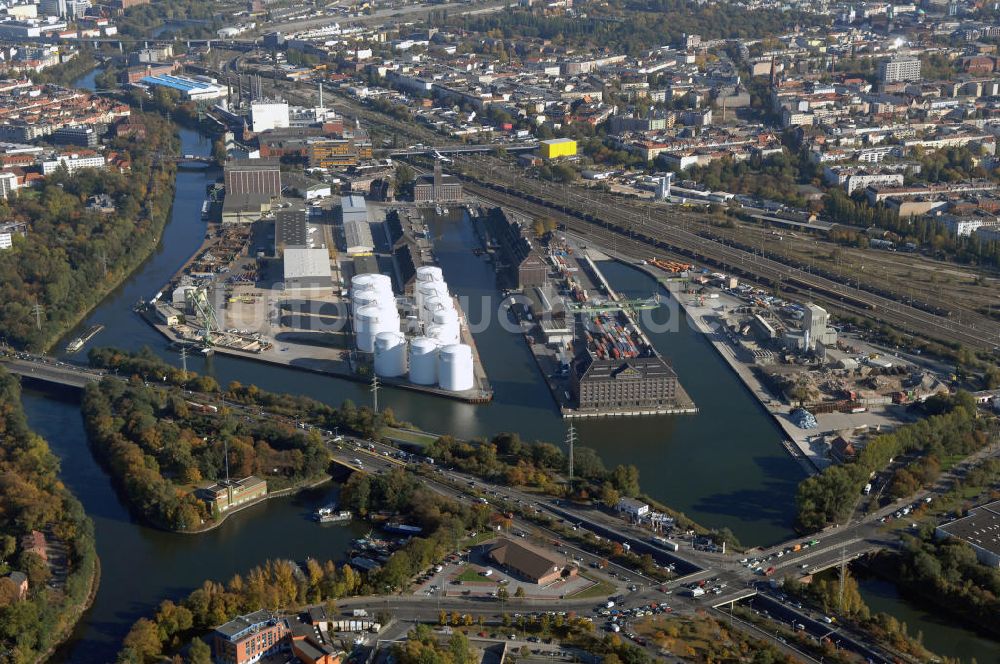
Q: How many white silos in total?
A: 11